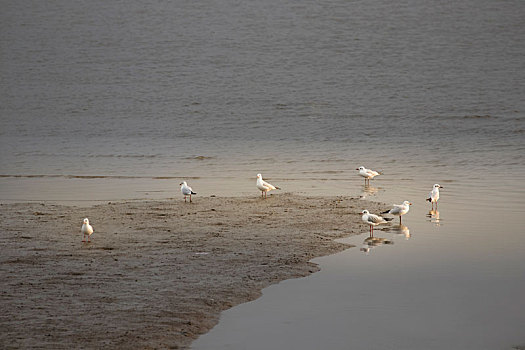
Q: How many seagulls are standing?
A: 7